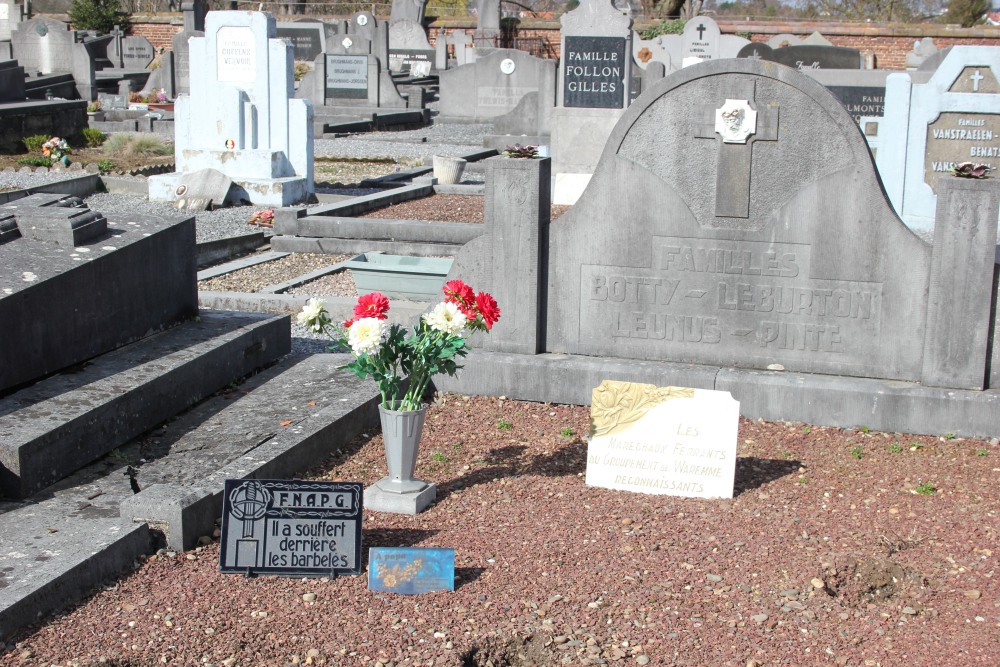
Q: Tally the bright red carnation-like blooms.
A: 3